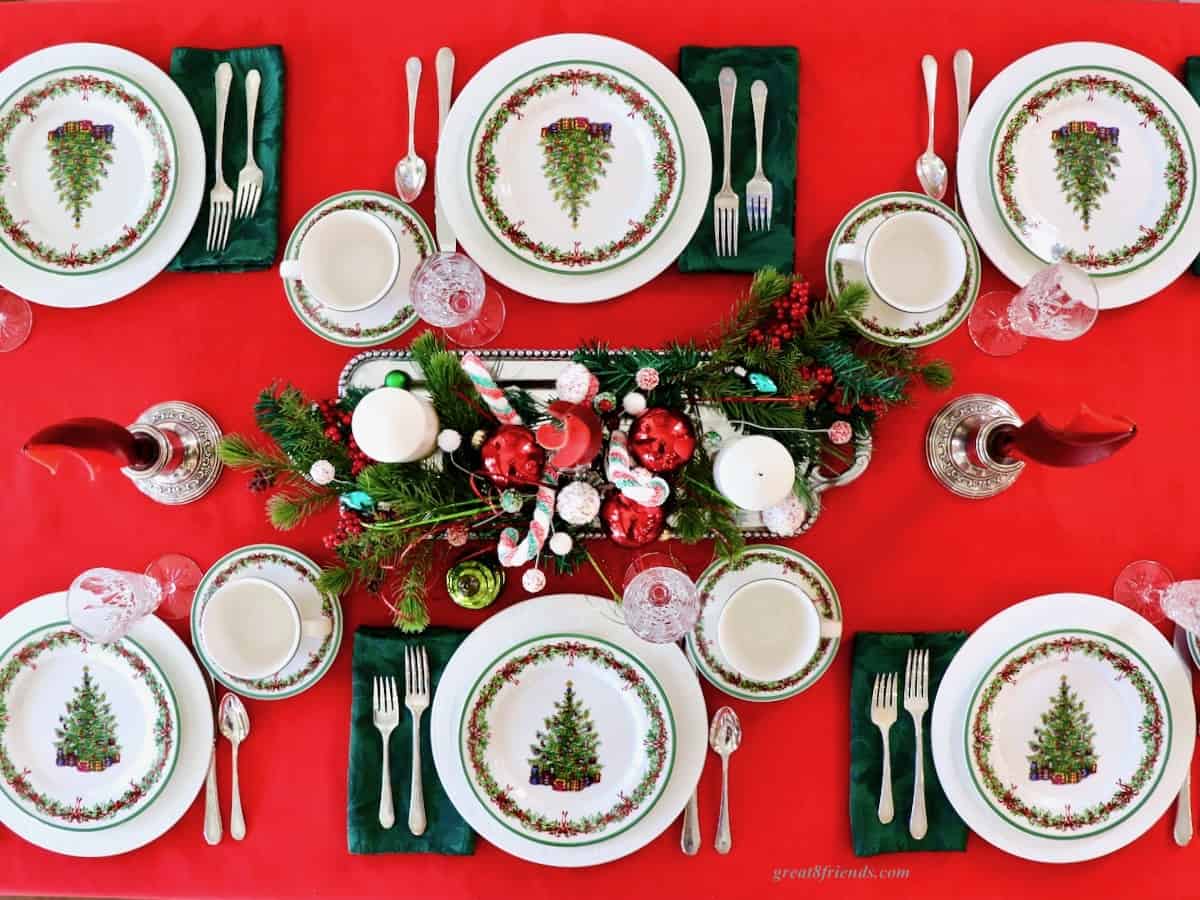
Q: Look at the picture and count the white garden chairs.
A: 0